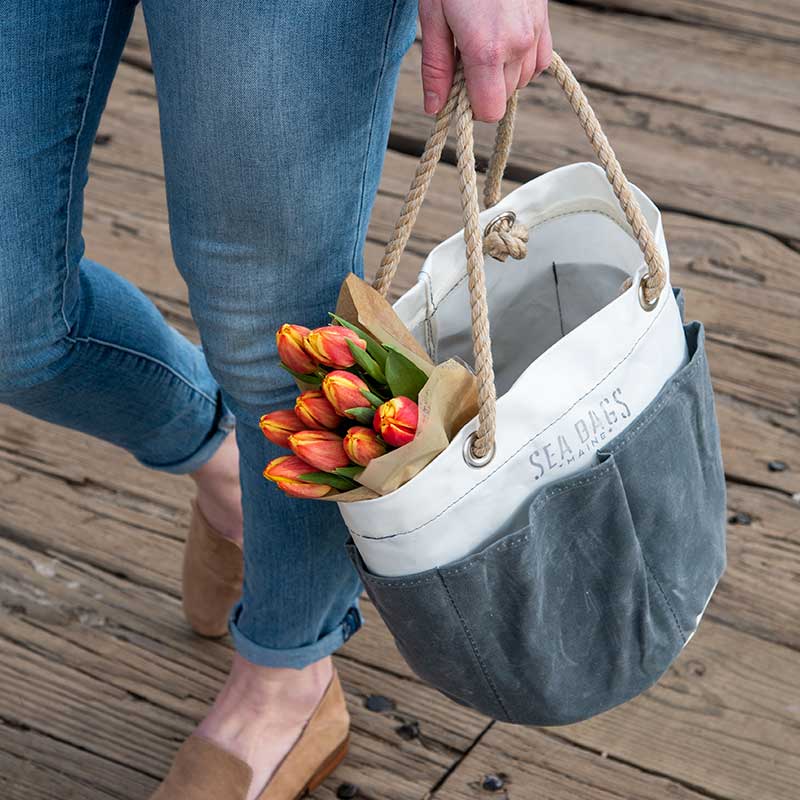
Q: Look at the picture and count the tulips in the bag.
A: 9